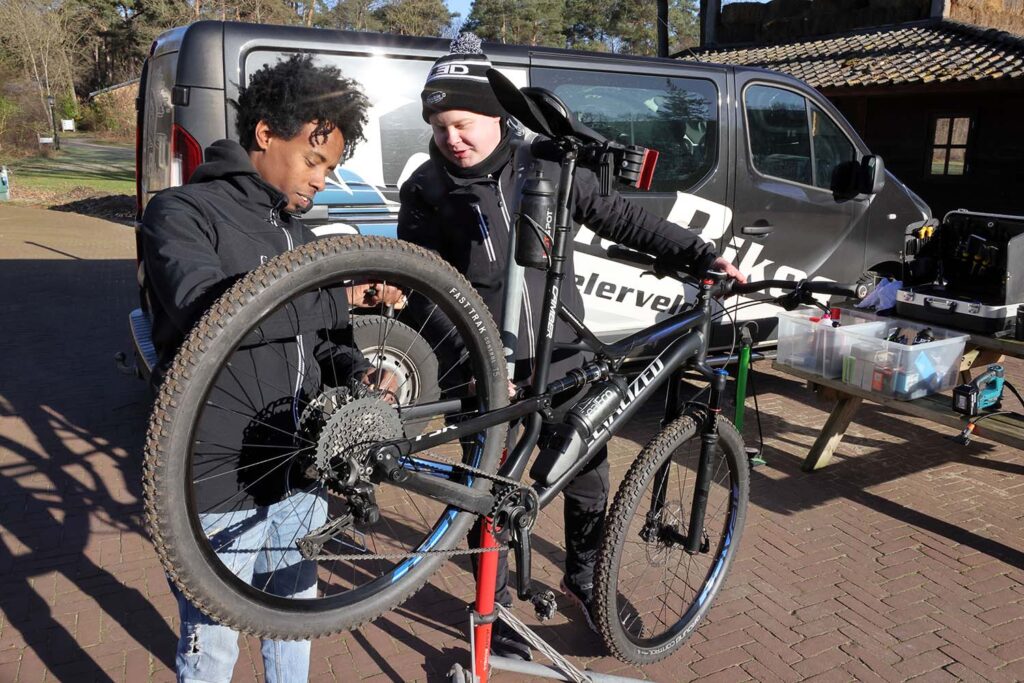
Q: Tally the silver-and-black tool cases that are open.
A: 1